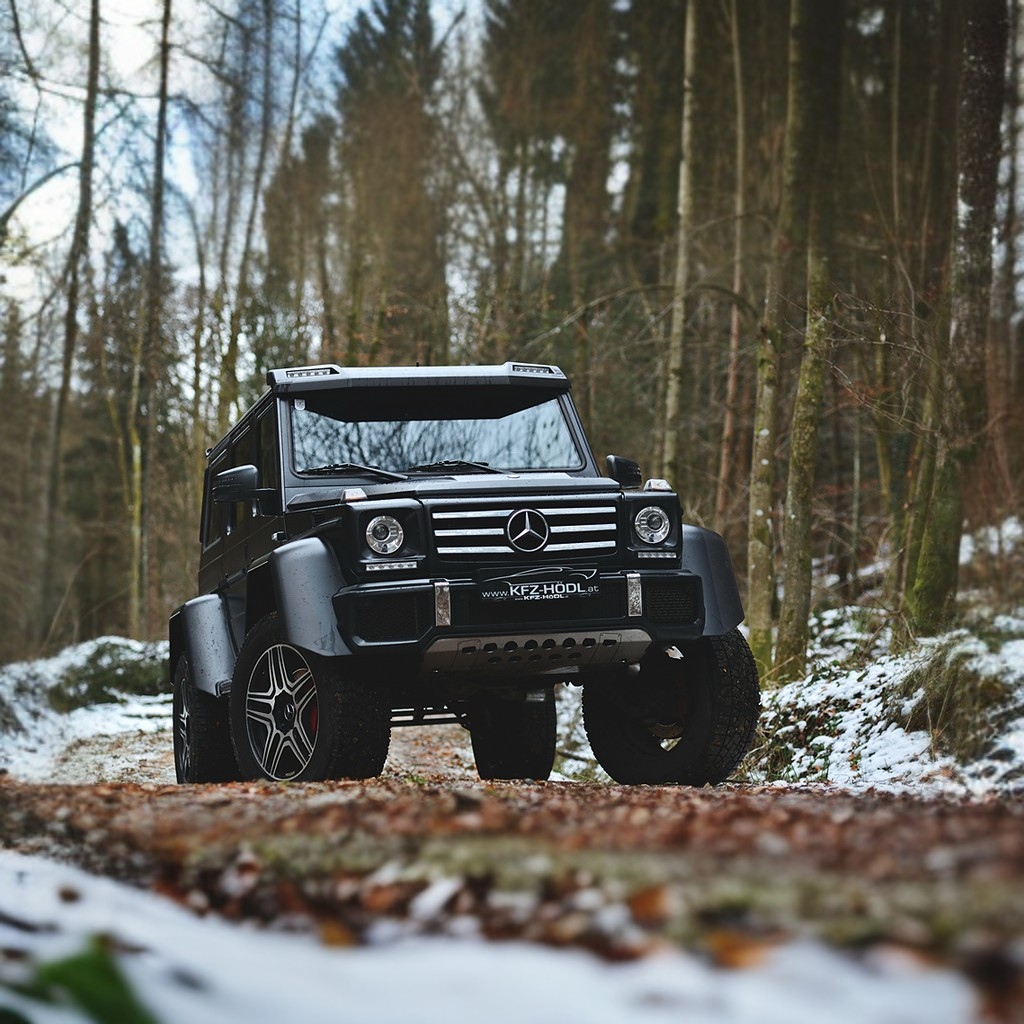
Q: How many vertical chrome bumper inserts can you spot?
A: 2